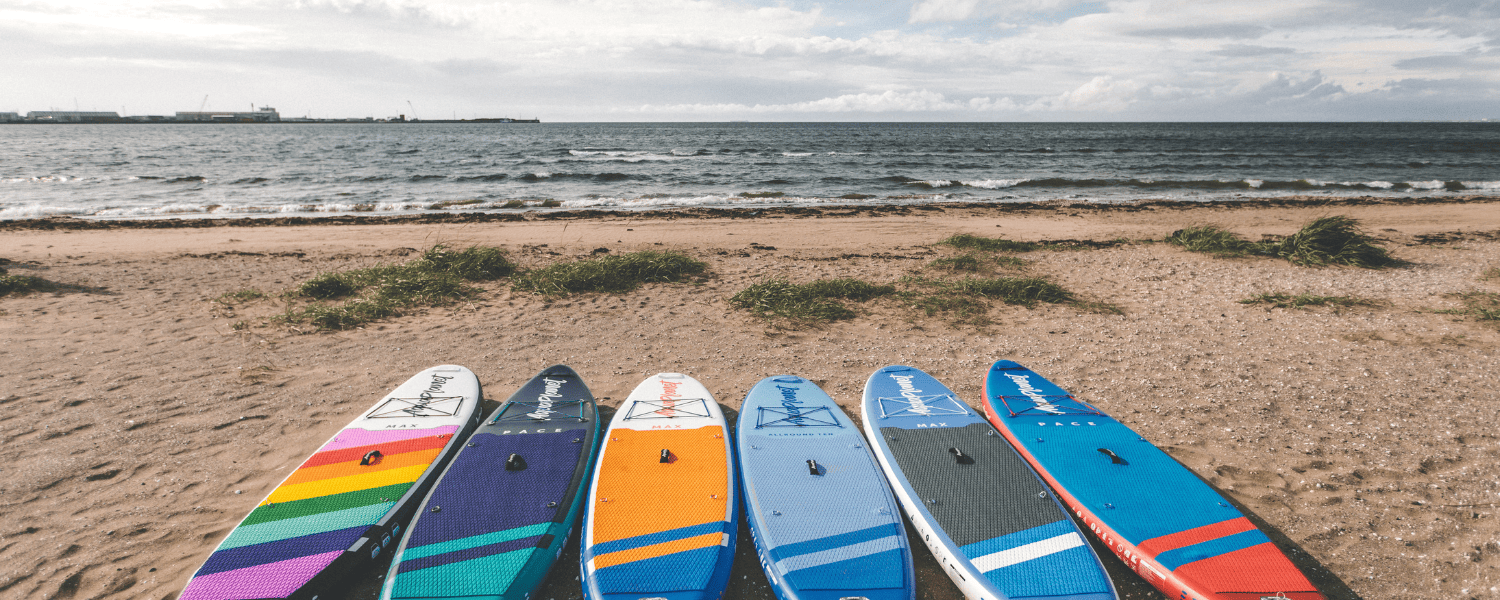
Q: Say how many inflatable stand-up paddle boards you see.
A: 6